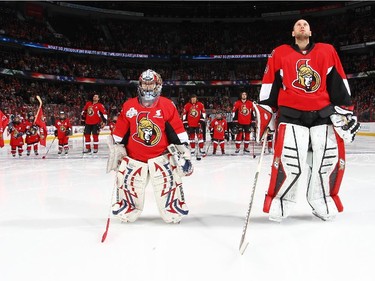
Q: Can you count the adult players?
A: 4